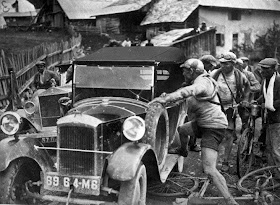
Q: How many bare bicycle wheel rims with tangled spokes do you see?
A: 2